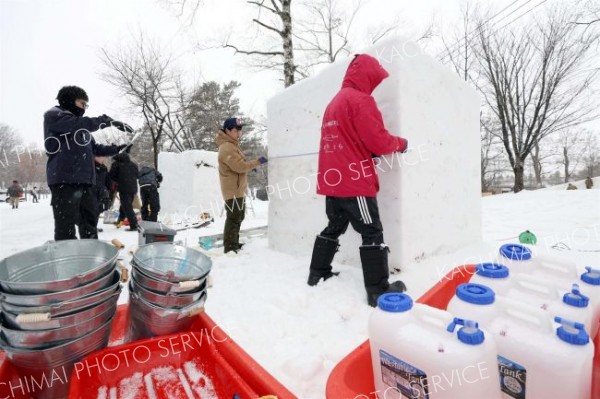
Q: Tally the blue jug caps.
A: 8